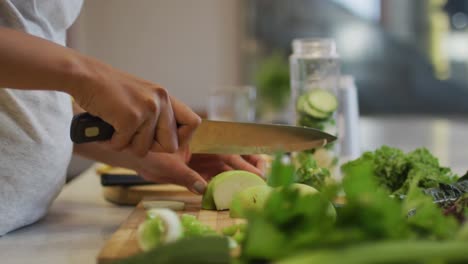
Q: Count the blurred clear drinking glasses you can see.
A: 1